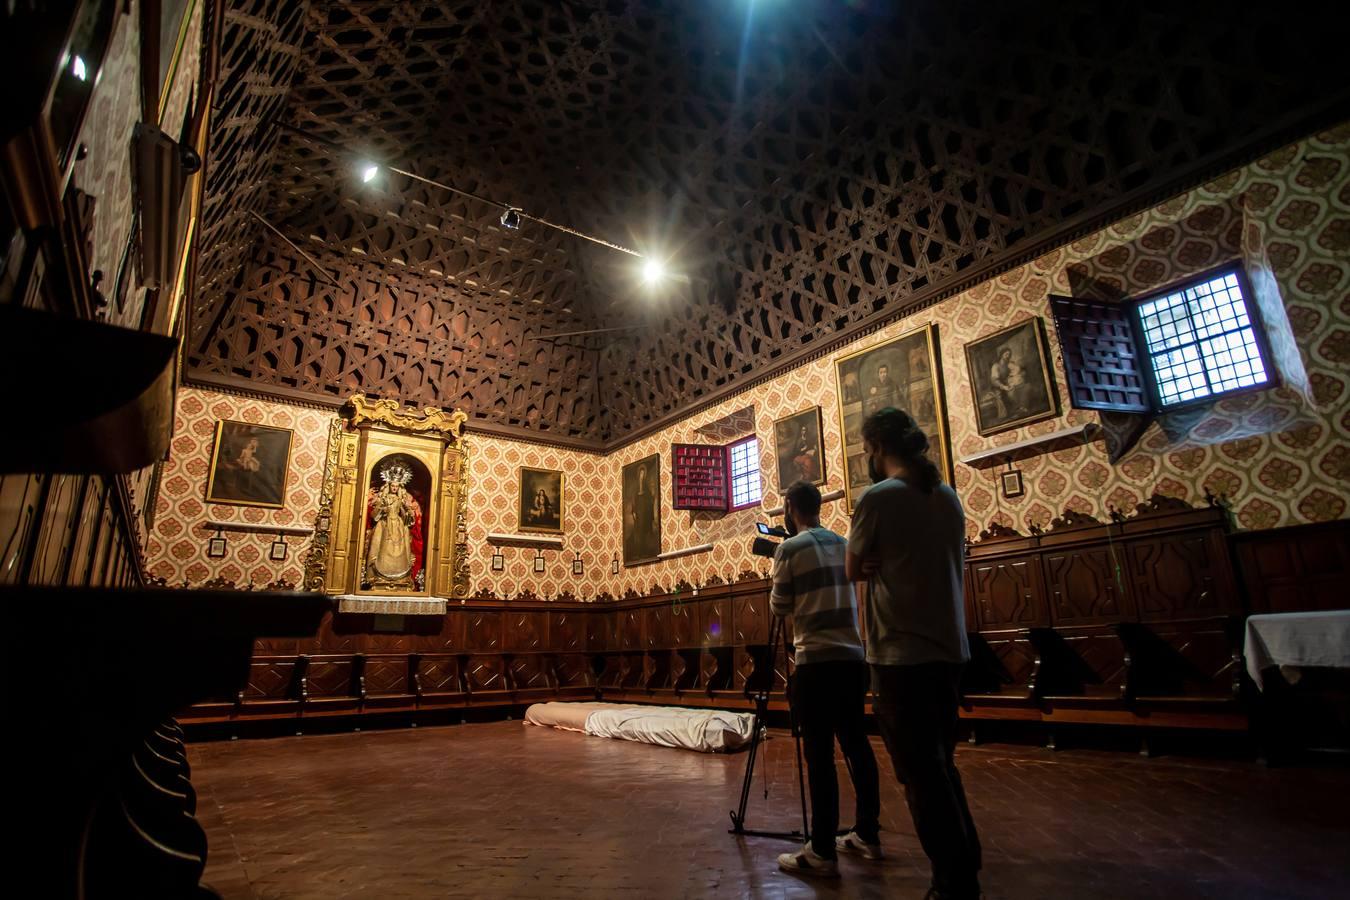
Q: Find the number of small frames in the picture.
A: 7